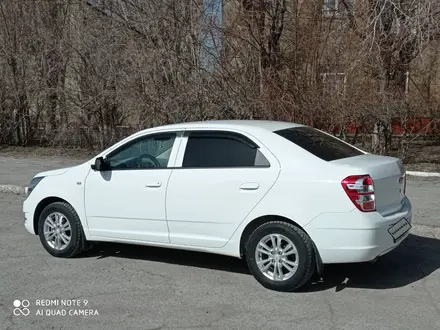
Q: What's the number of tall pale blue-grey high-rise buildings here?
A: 0